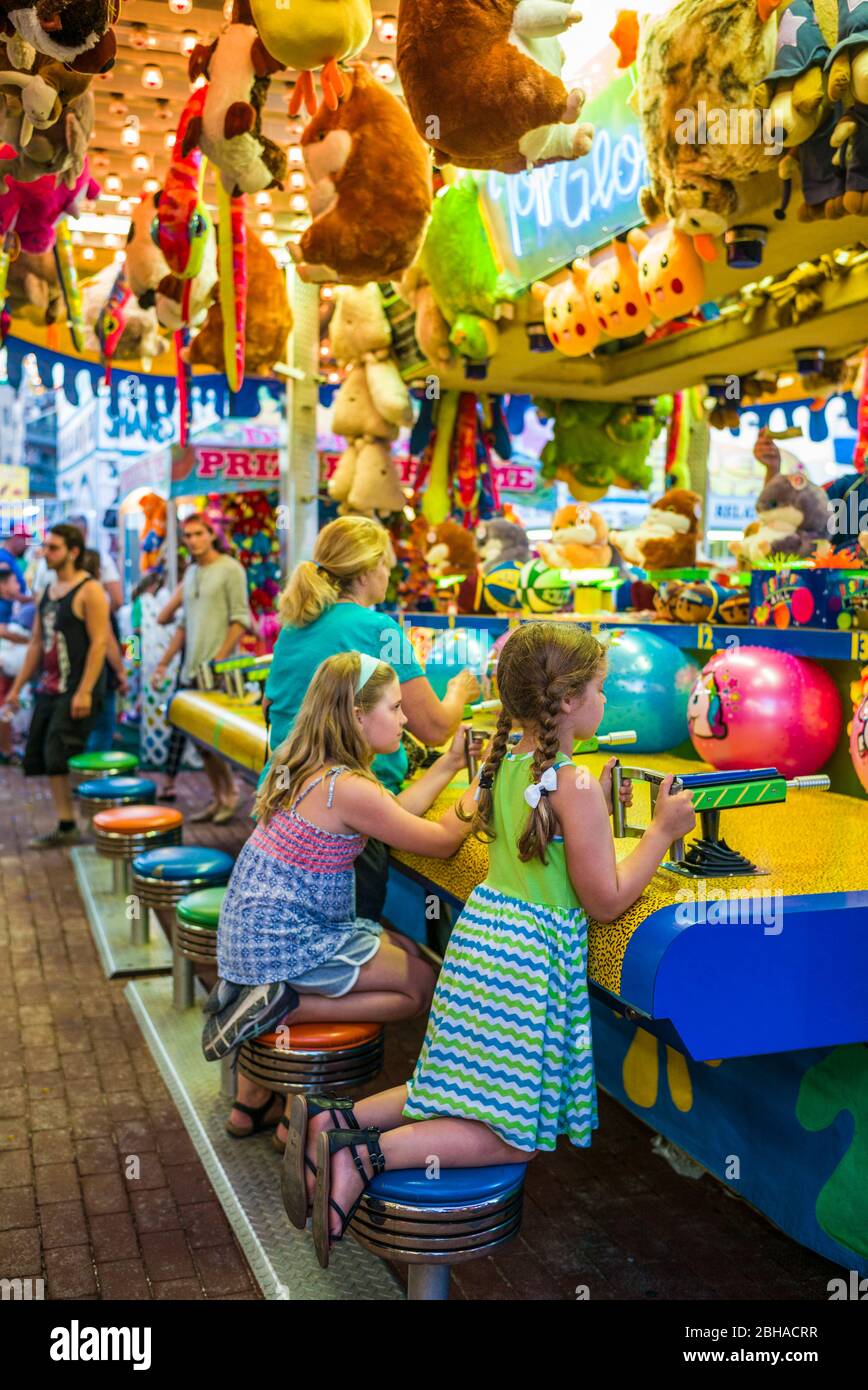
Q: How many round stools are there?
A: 7